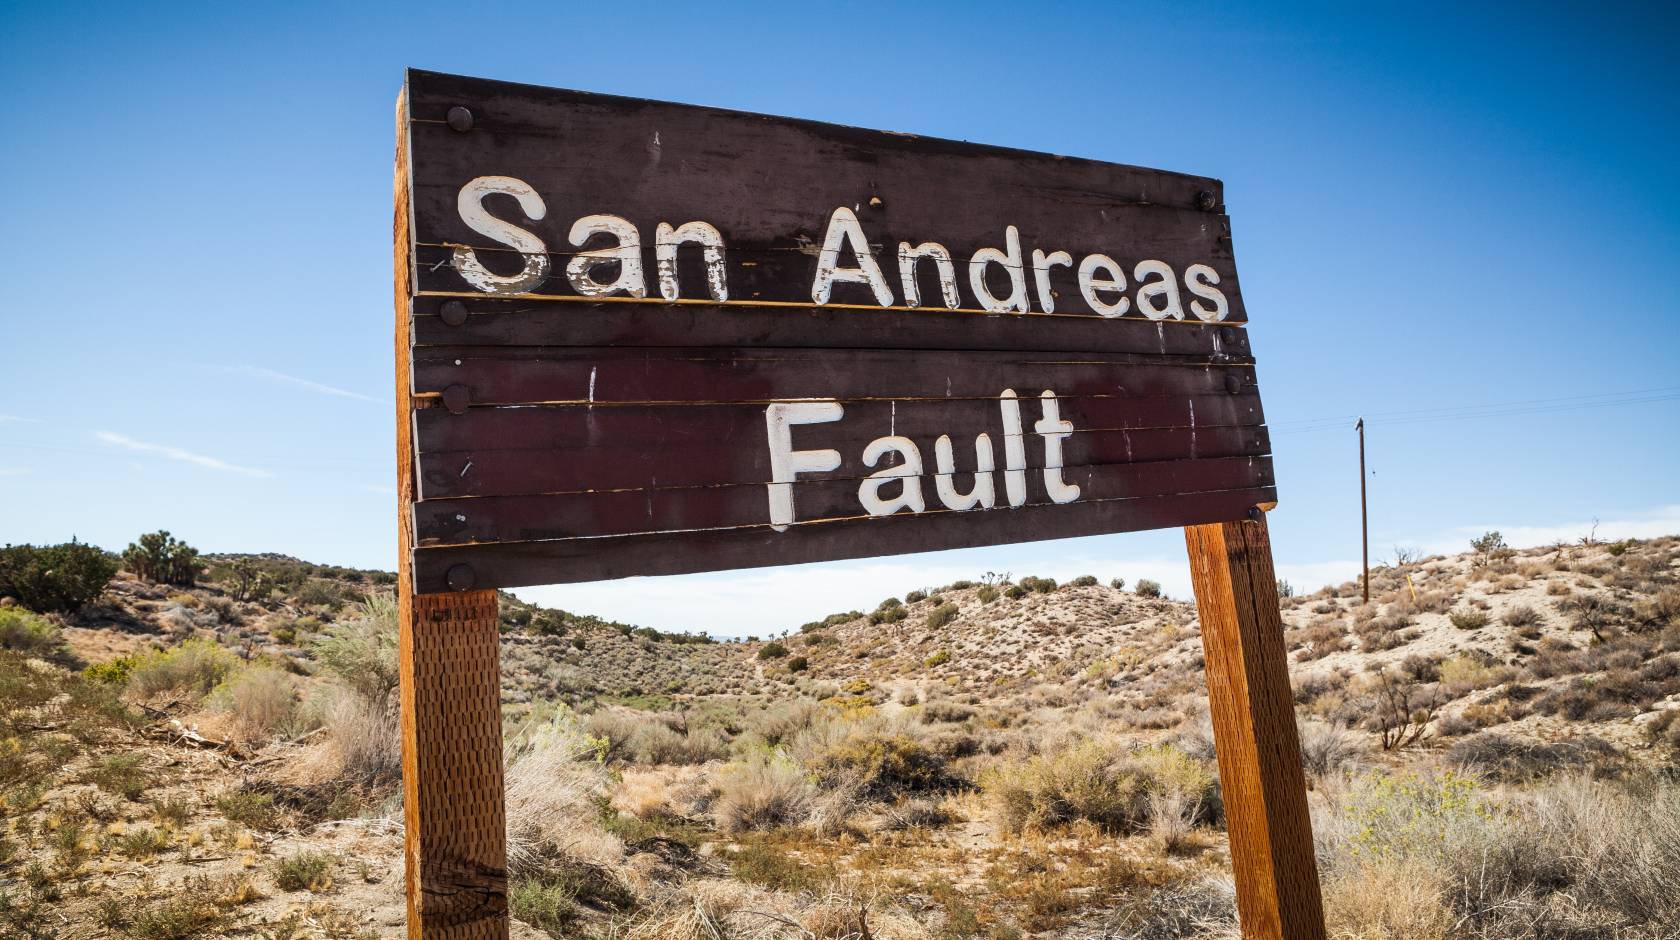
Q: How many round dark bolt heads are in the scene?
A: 8